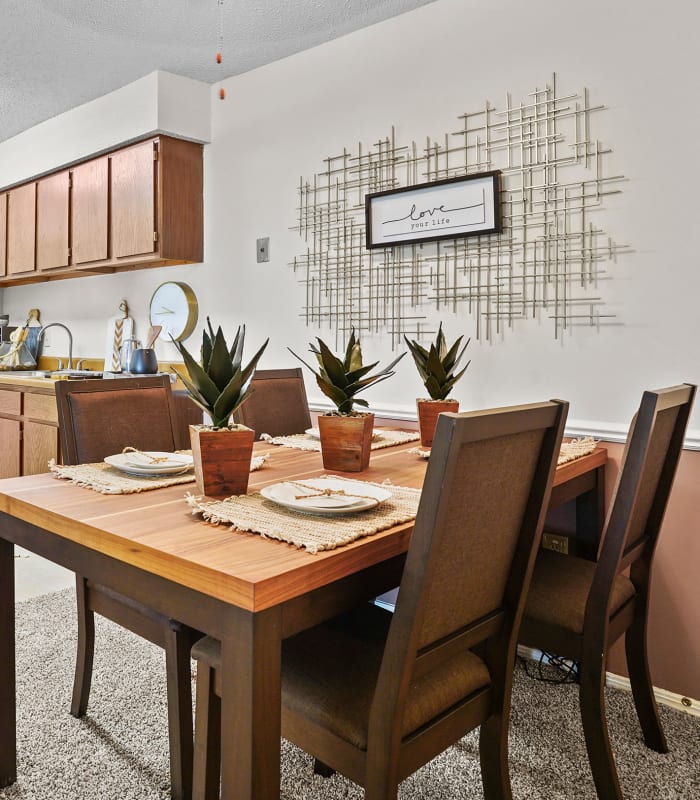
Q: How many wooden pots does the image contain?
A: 3